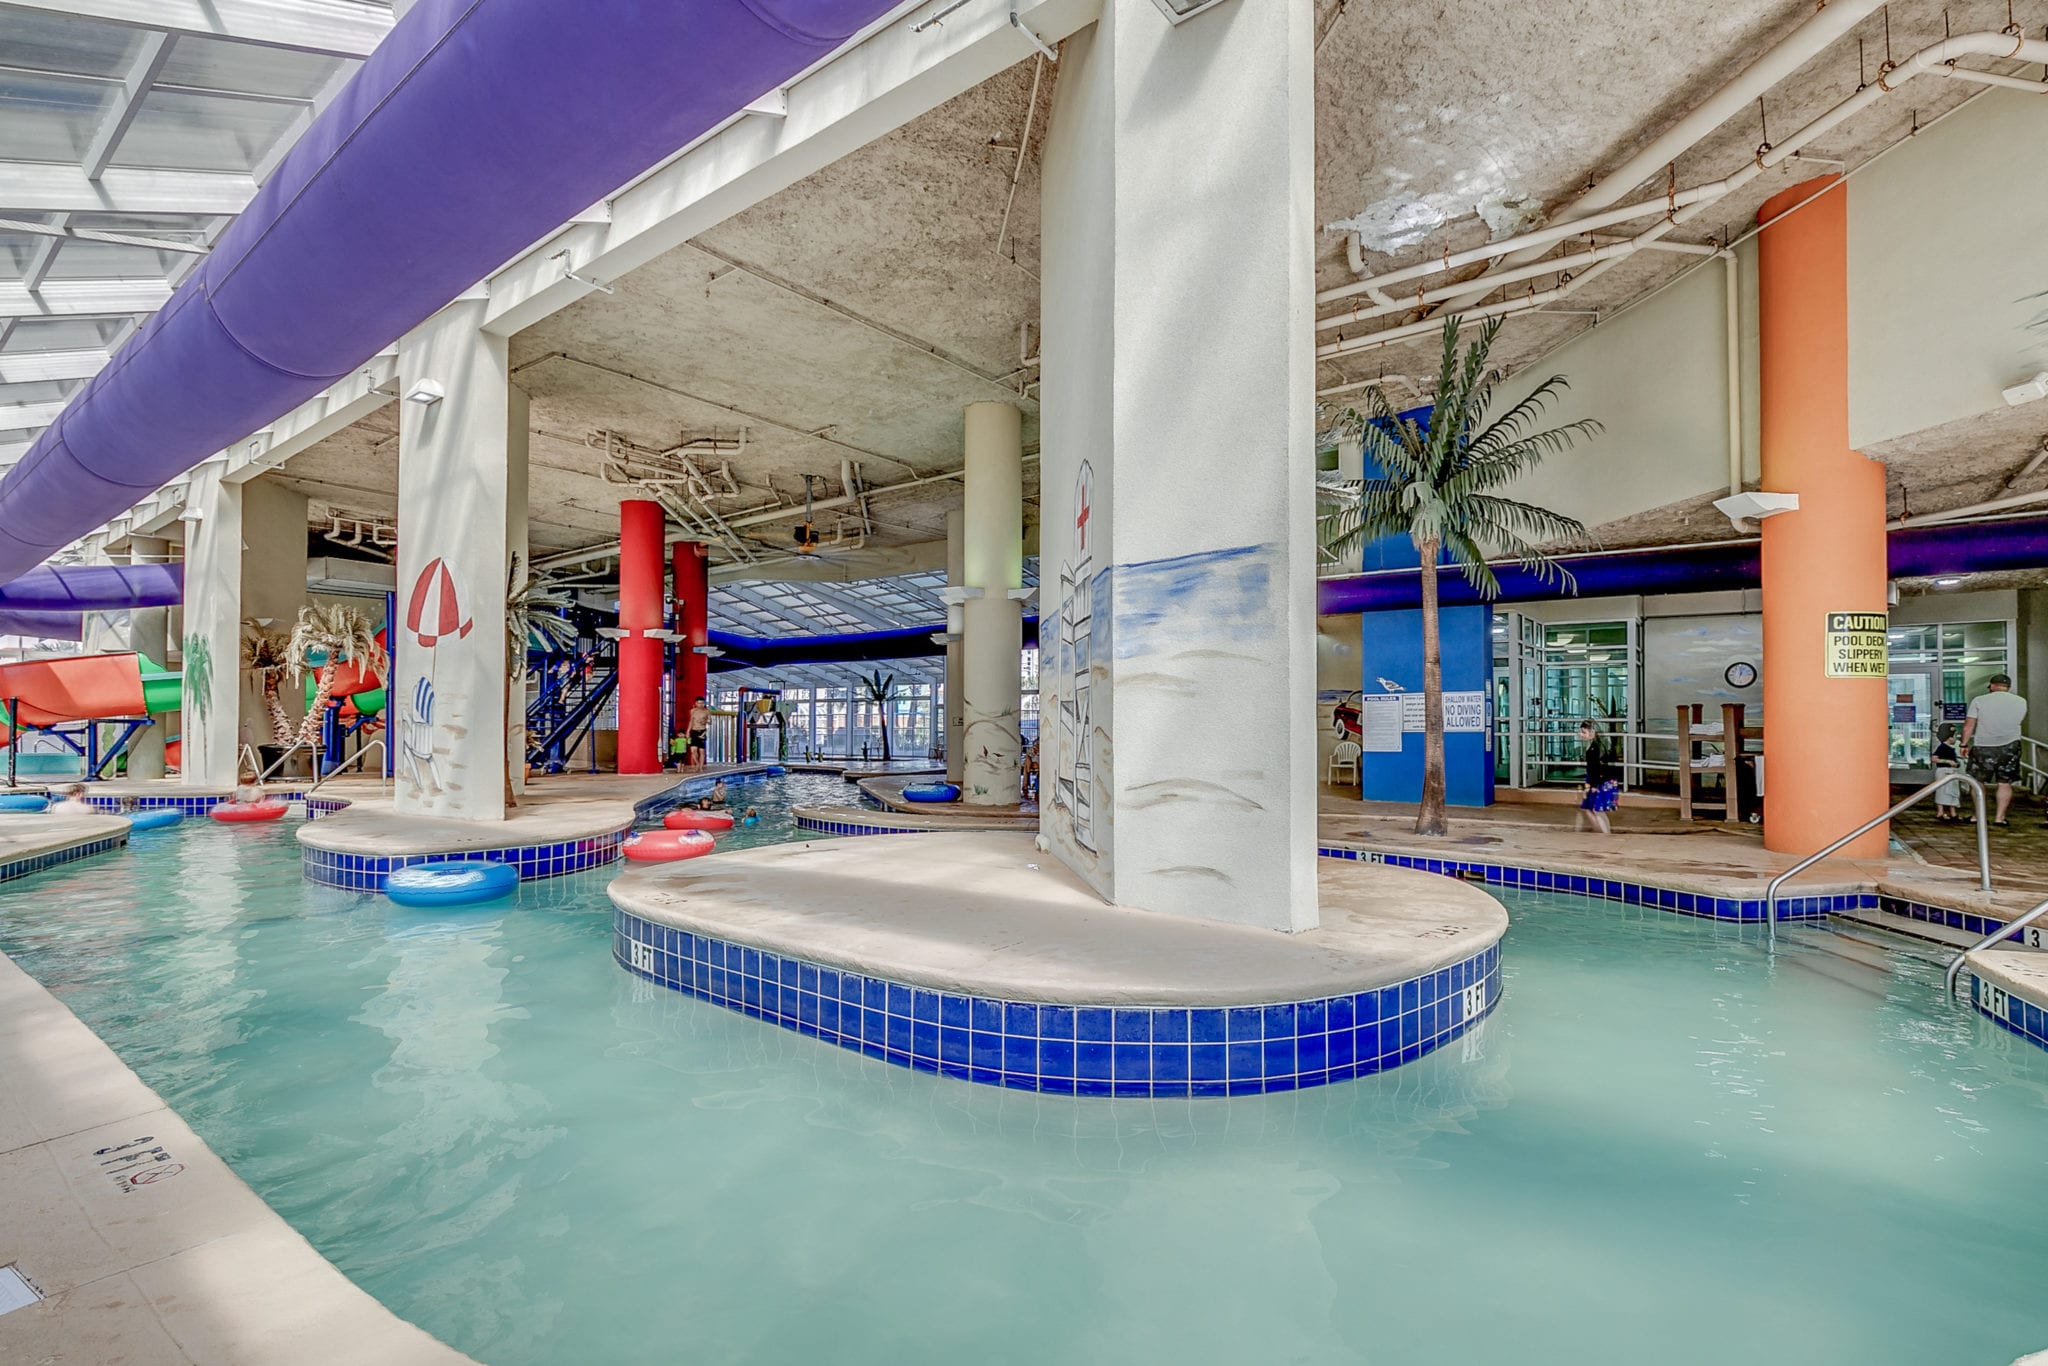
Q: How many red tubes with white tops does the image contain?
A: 3